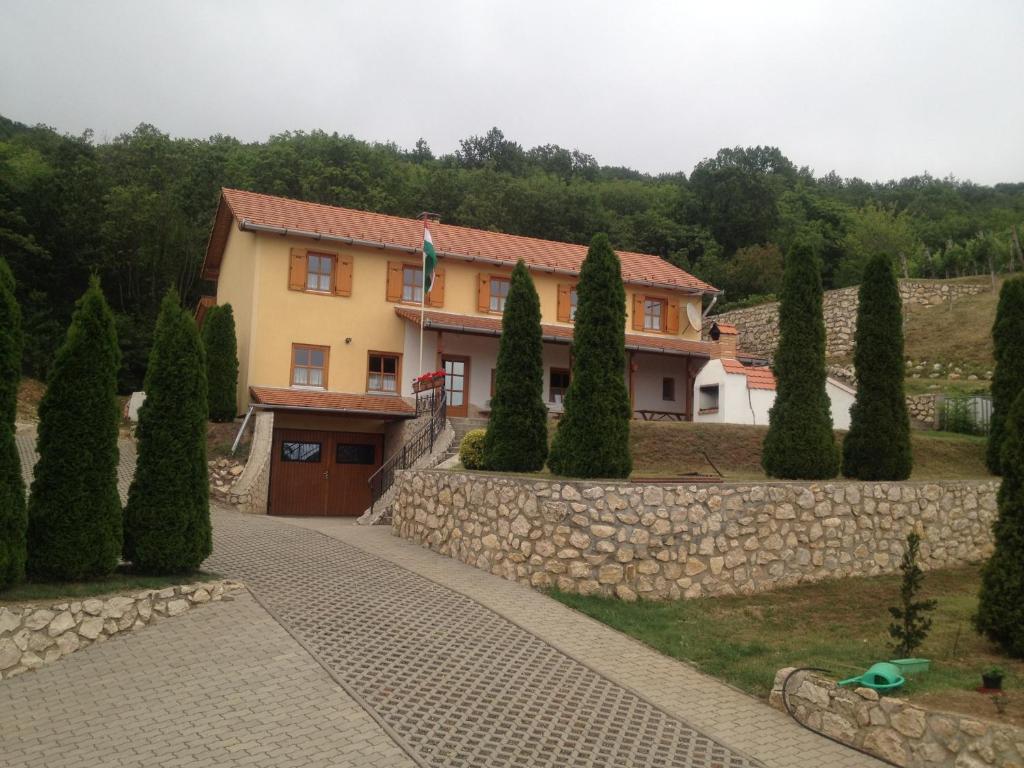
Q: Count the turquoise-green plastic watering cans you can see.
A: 1